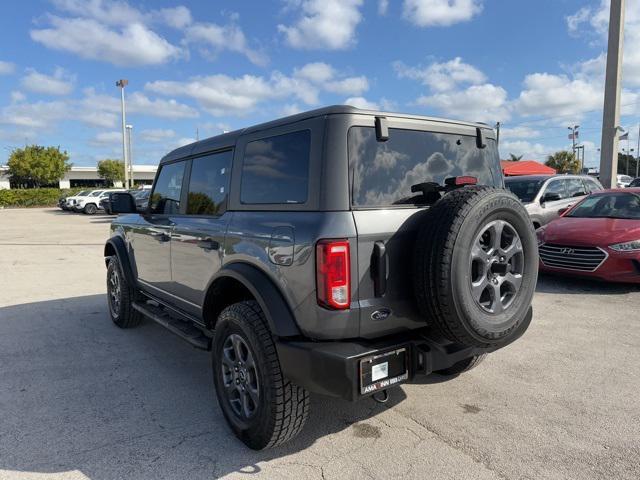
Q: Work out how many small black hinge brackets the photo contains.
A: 2